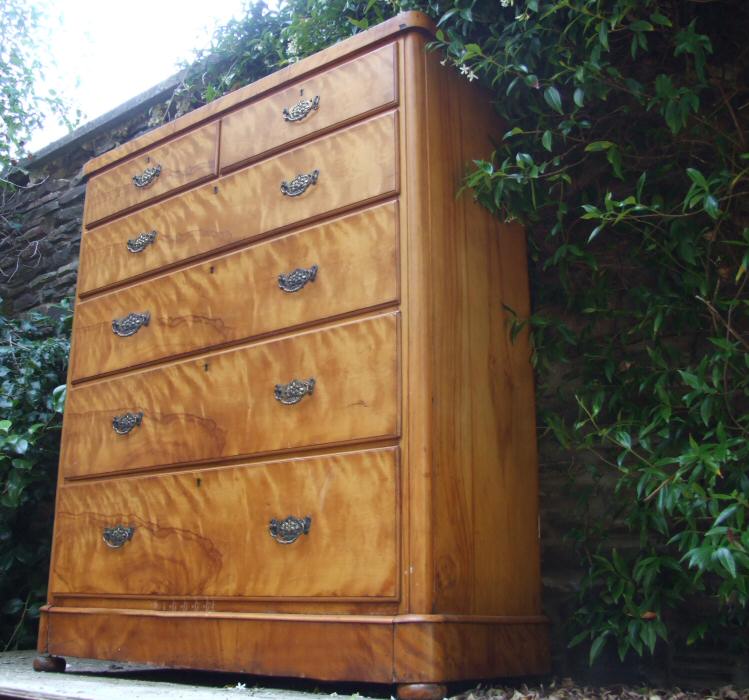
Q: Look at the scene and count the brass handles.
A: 10